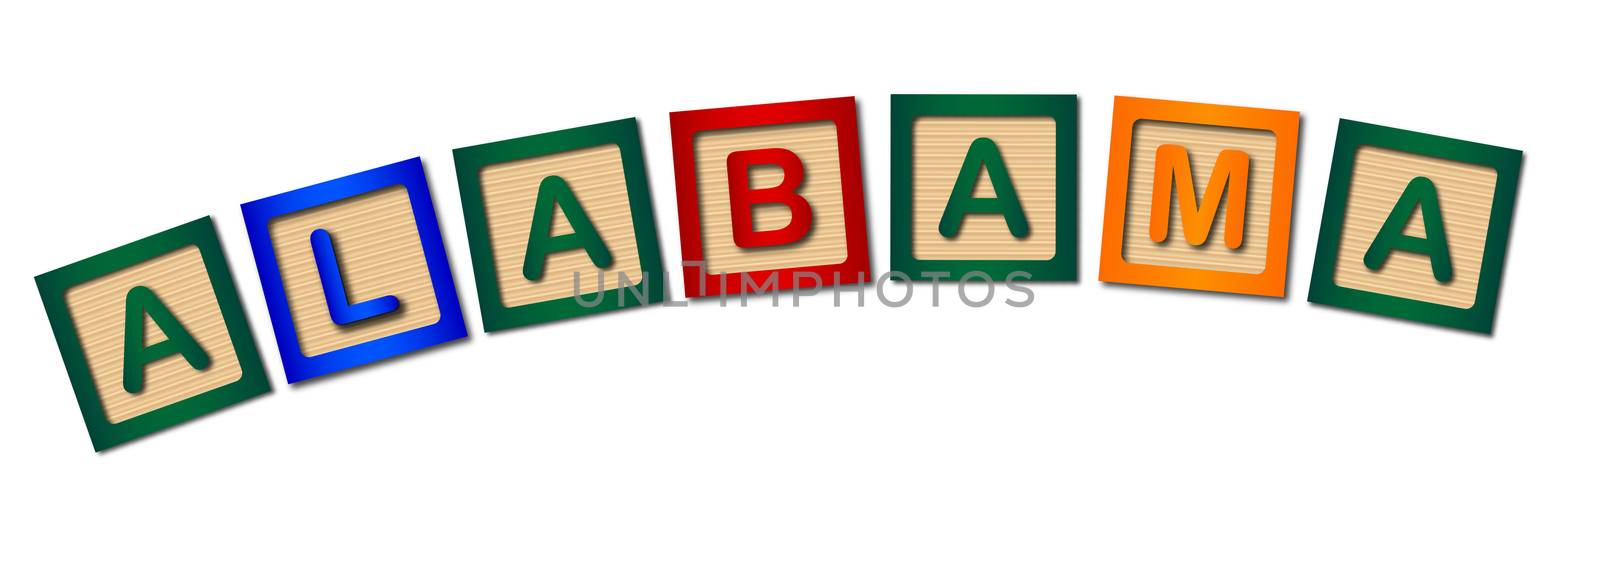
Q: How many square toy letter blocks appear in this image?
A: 7